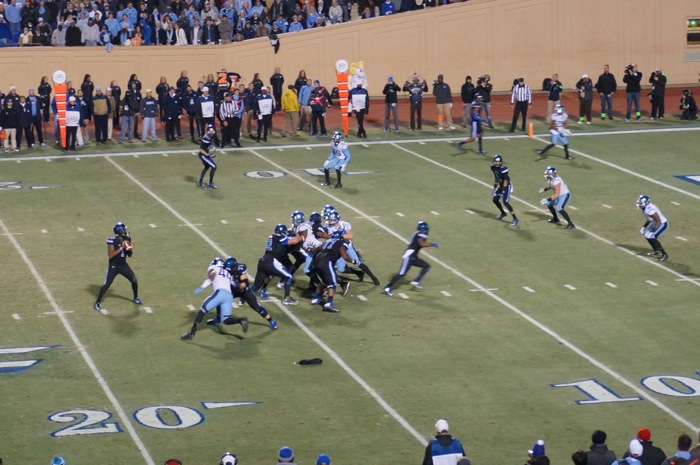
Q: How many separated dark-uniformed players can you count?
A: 5